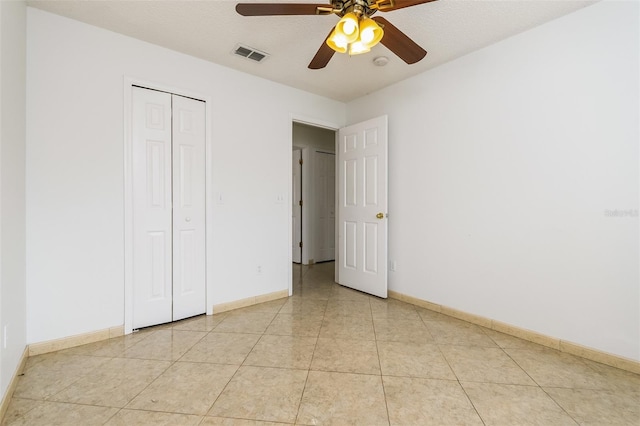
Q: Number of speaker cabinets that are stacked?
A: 0